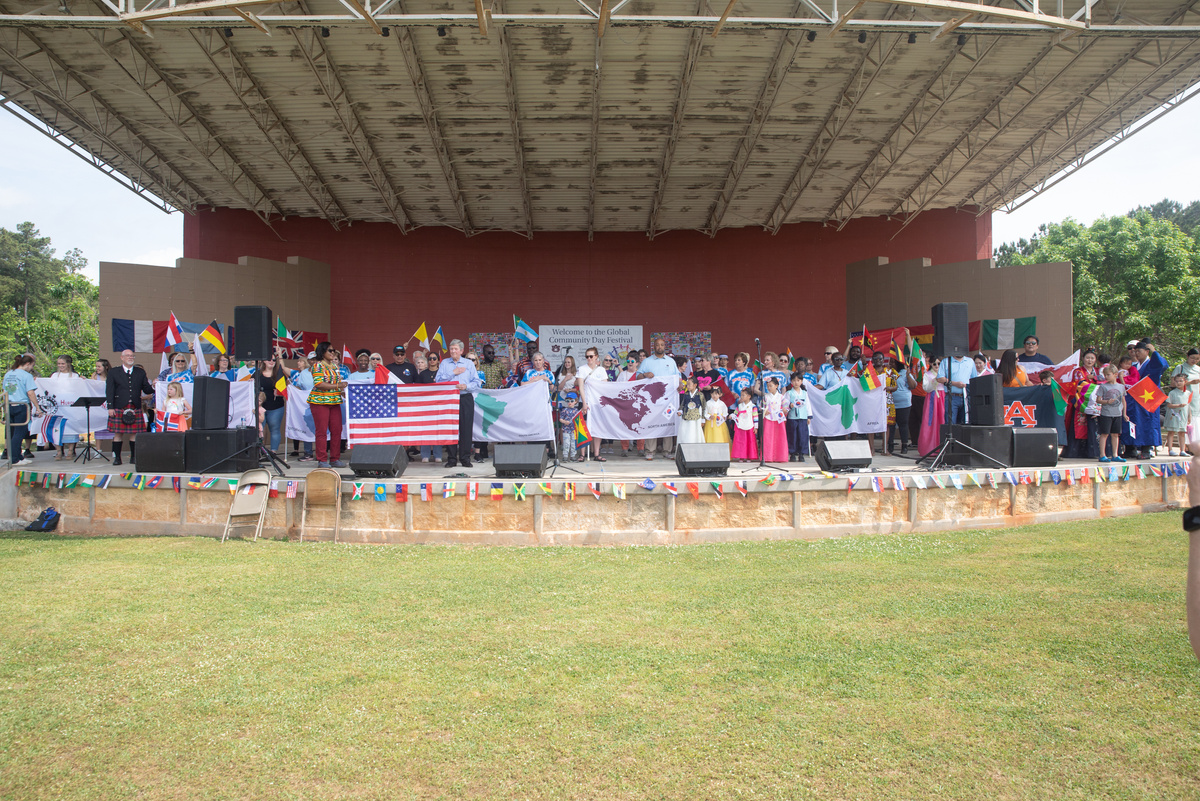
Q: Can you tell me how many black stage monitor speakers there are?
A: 4